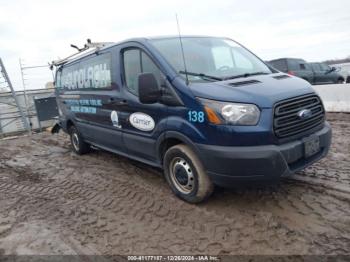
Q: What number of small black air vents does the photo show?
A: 2